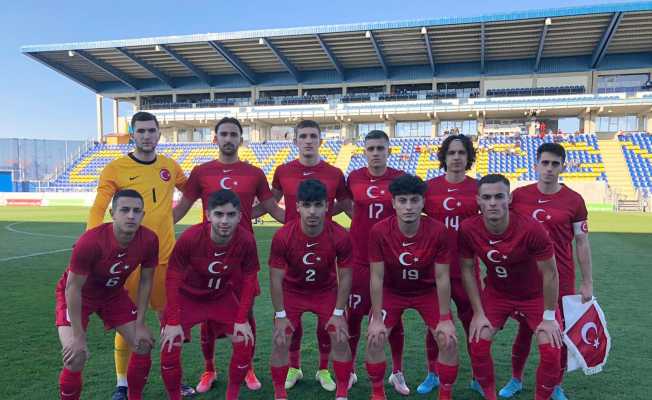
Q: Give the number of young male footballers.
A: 11